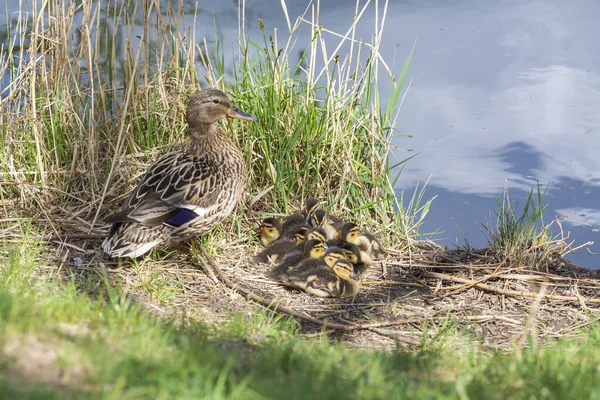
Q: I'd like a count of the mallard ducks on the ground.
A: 11